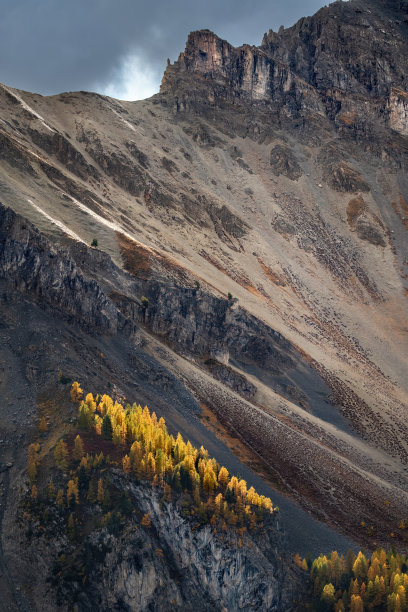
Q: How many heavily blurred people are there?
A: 0